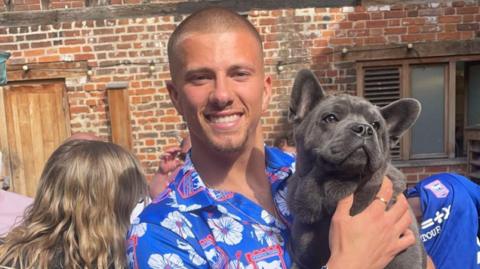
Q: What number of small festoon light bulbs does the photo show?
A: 6